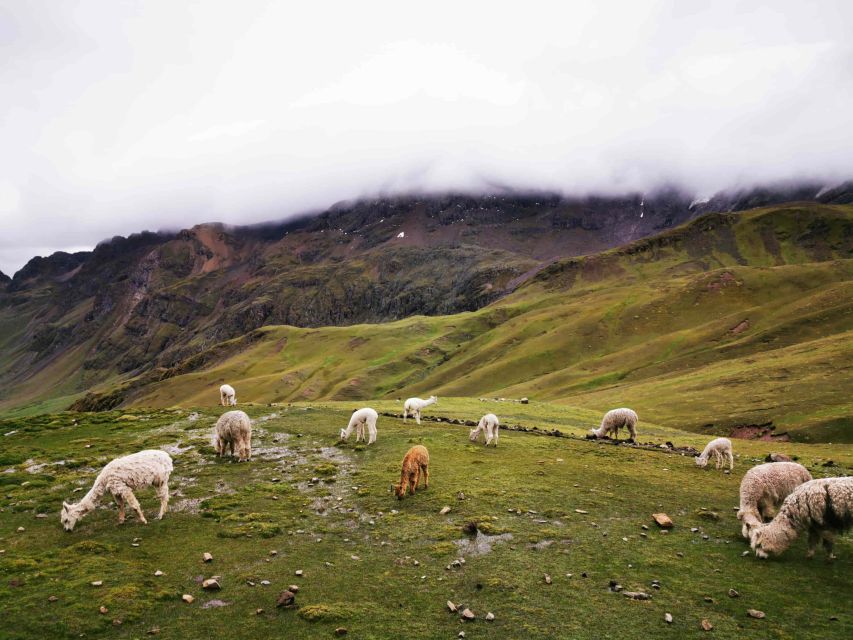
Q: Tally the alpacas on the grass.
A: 11